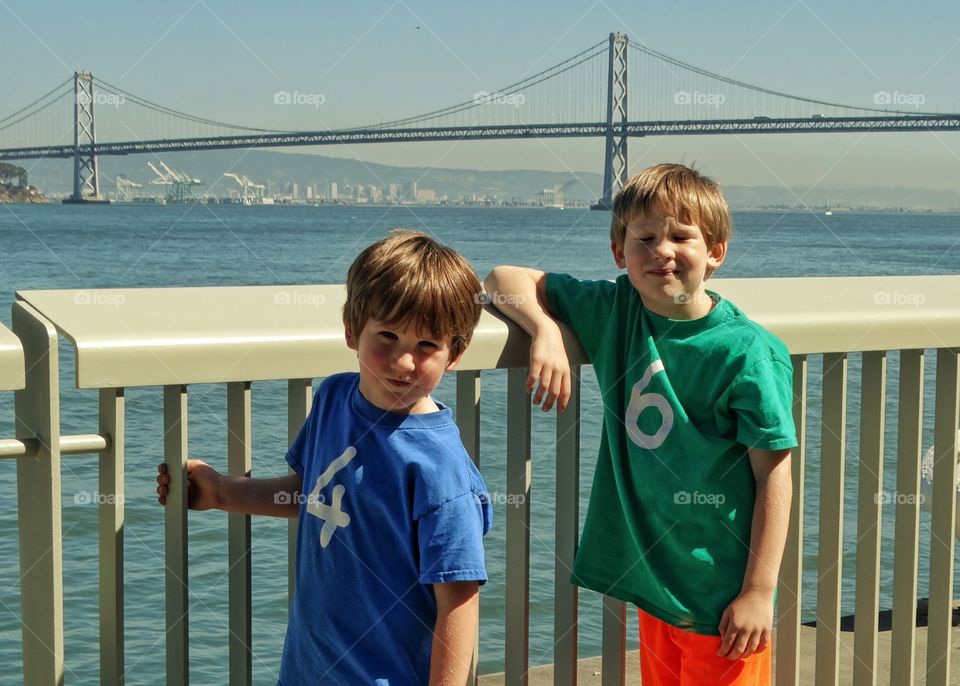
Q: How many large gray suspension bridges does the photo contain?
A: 1